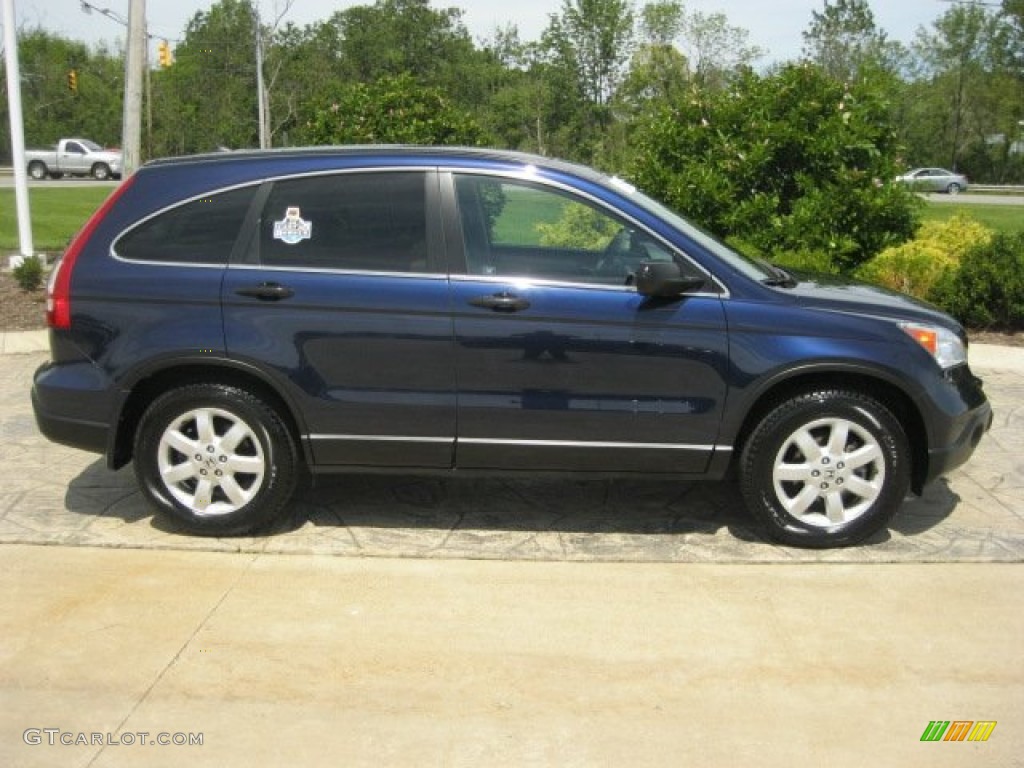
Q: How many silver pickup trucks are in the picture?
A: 1